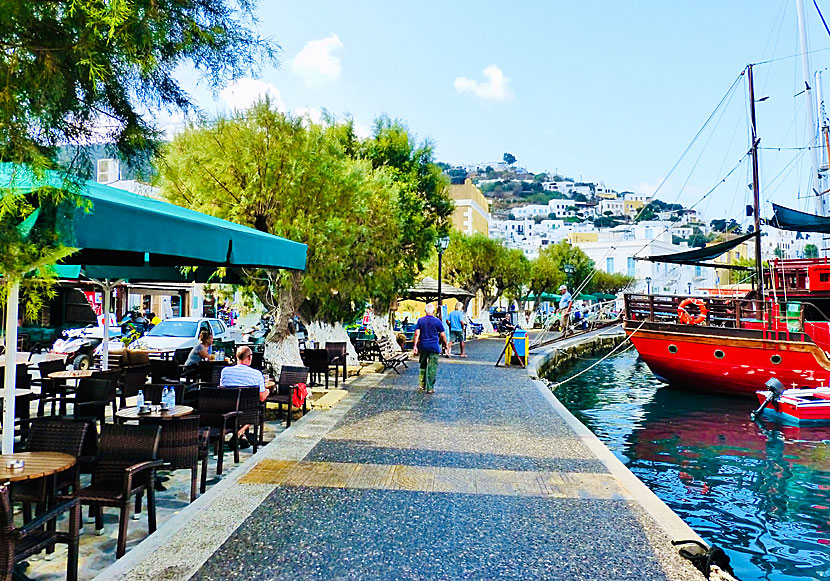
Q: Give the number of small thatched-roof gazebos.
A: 1